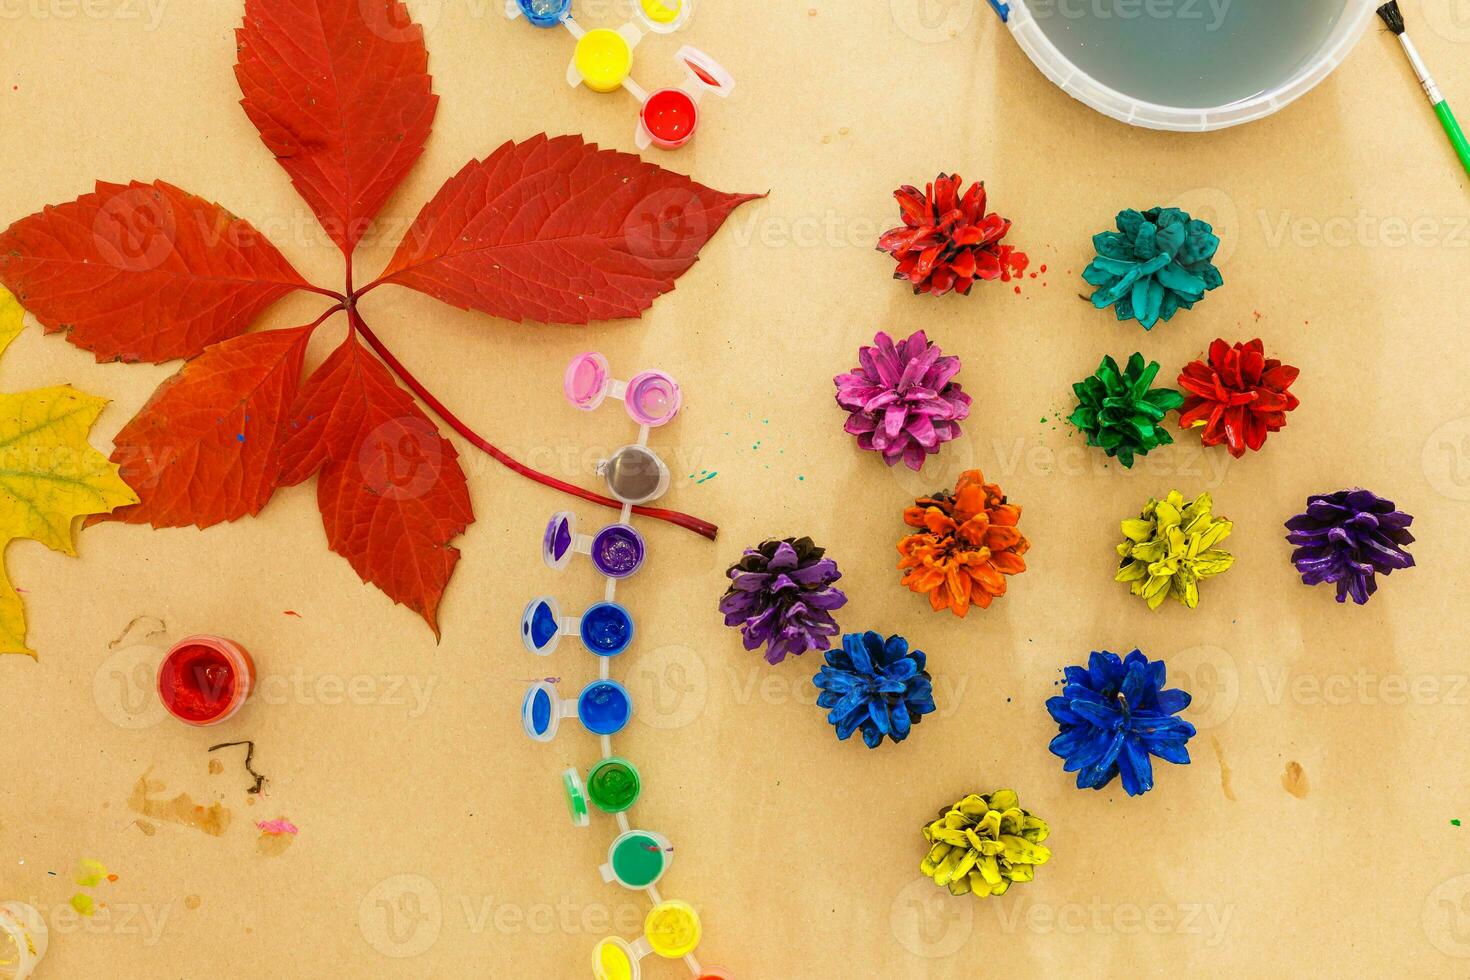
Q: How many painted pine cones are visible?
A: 12